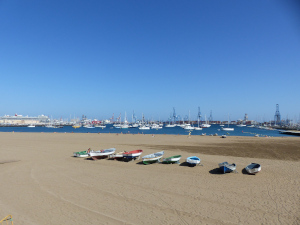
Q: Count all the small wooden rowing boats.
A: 9